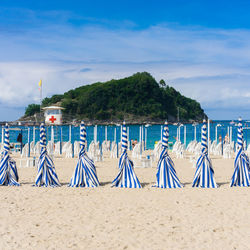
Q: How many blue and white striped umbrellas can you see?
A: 7